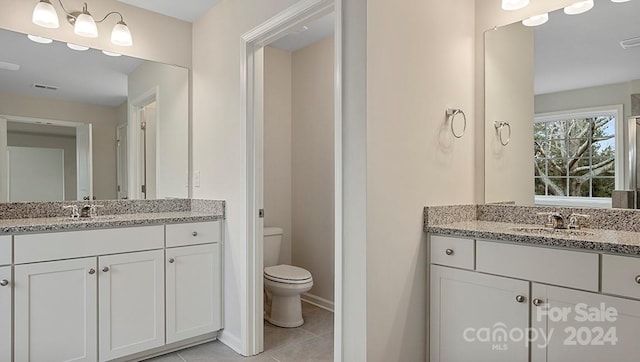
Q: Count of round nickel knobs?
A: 9